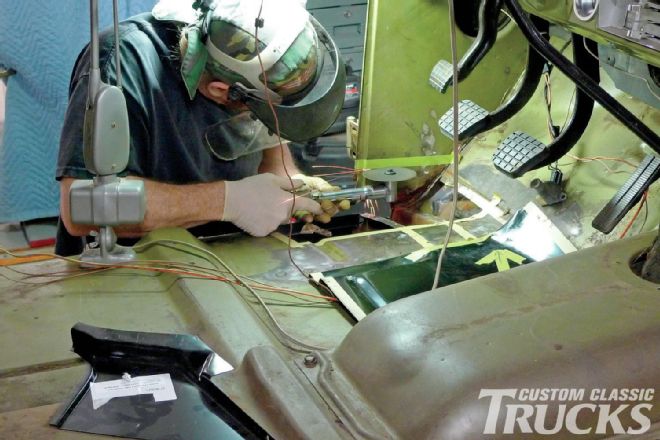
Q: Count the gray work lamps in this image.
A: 1